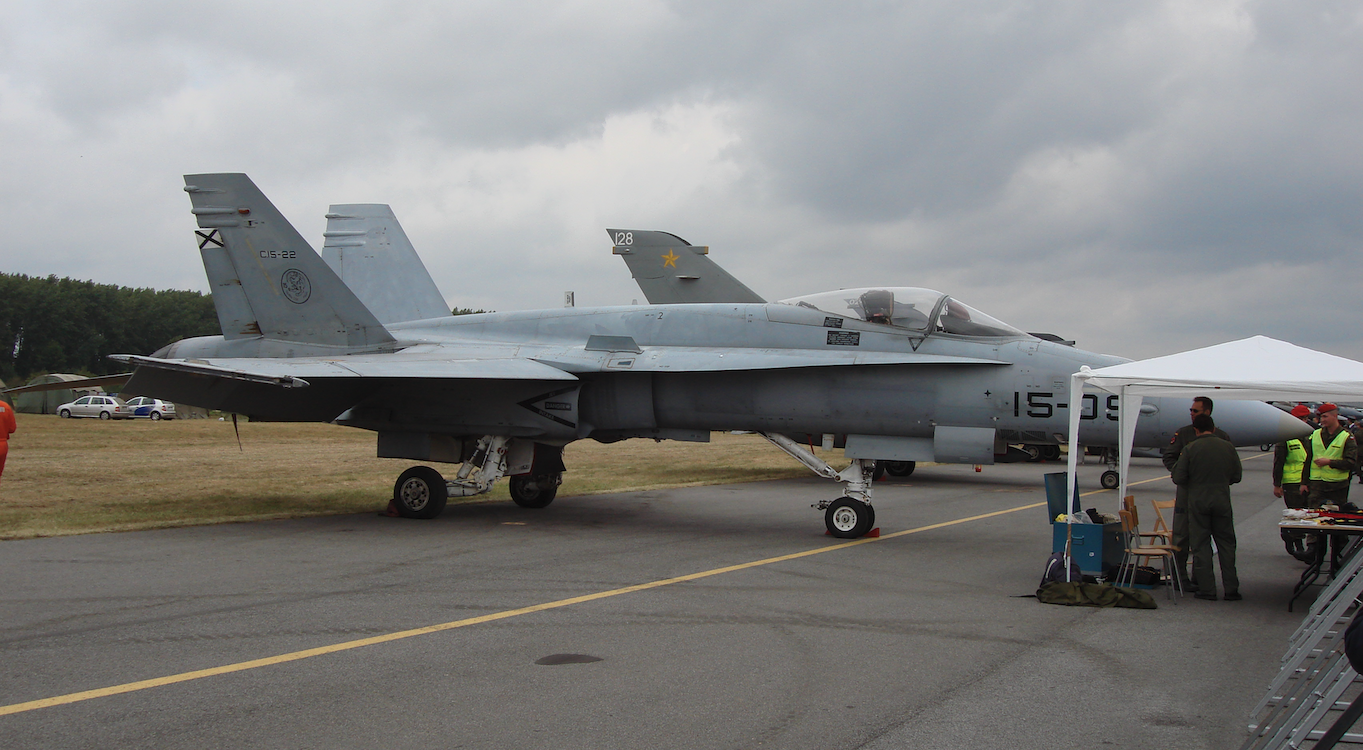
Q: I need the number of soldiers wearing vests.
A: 2